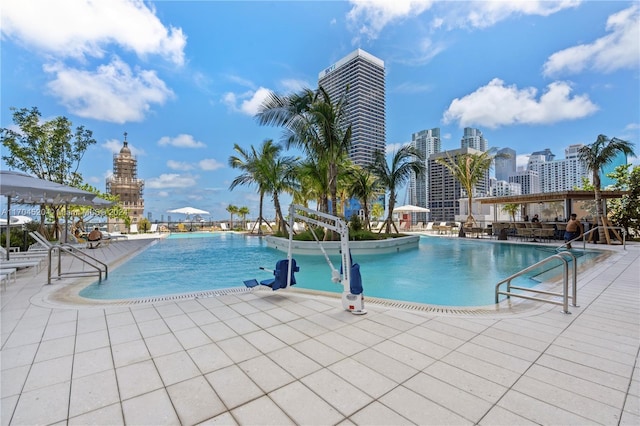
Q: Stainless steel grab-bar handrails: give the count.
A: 5